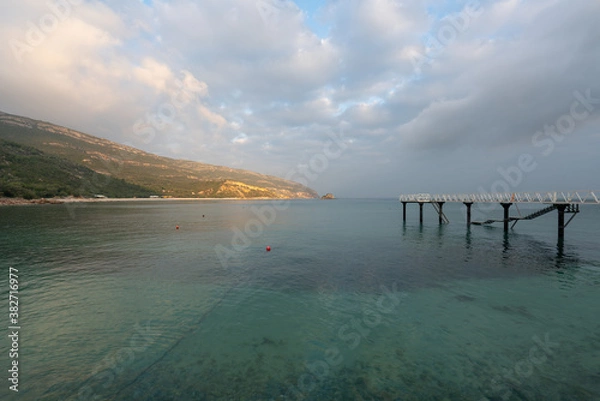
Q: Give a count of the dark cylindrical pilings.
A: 6